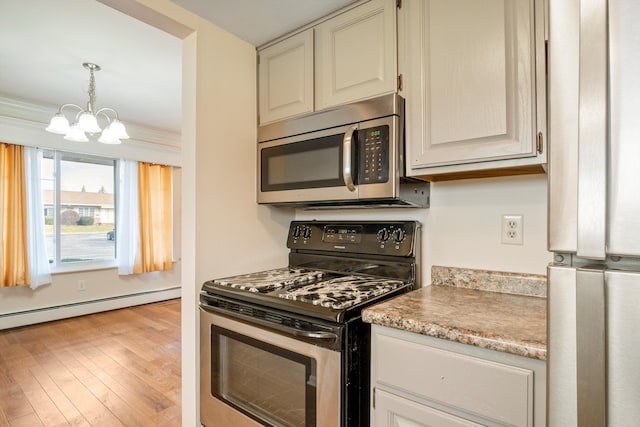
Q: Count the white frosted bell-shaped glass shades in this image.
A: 5